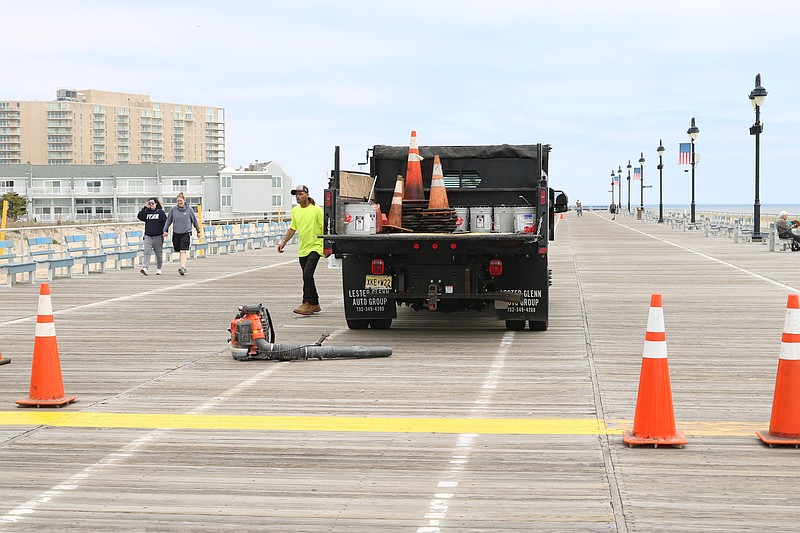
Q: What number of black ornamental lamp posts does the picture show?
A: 7